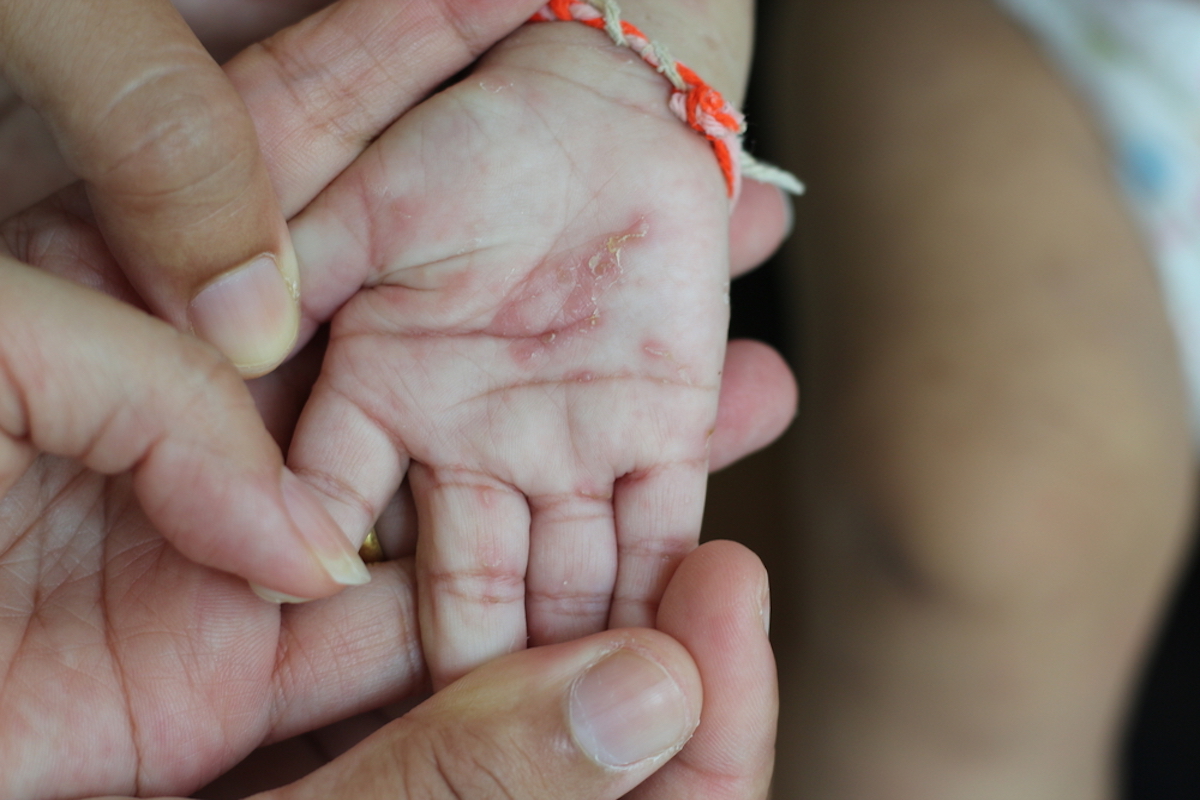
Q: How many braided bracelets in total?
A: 1